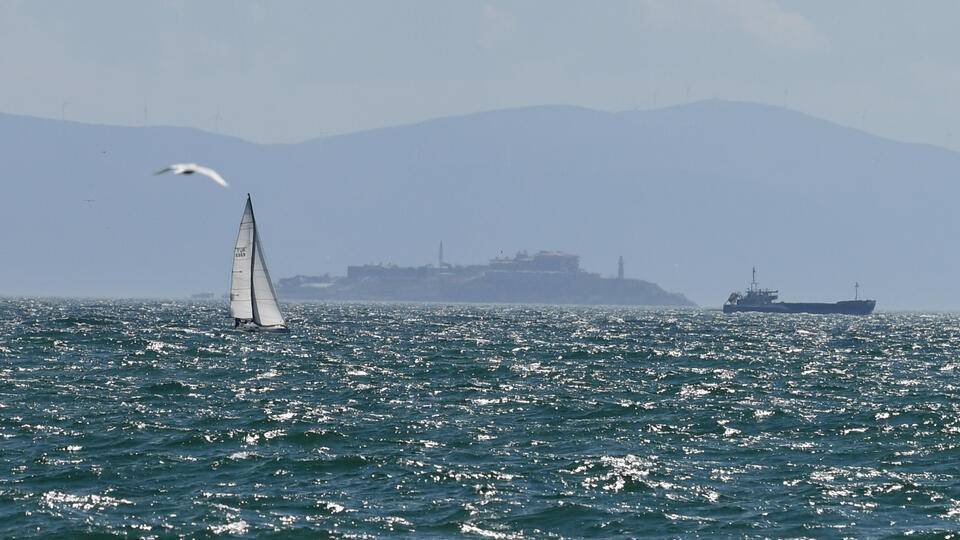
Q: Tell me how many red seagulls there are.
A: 0